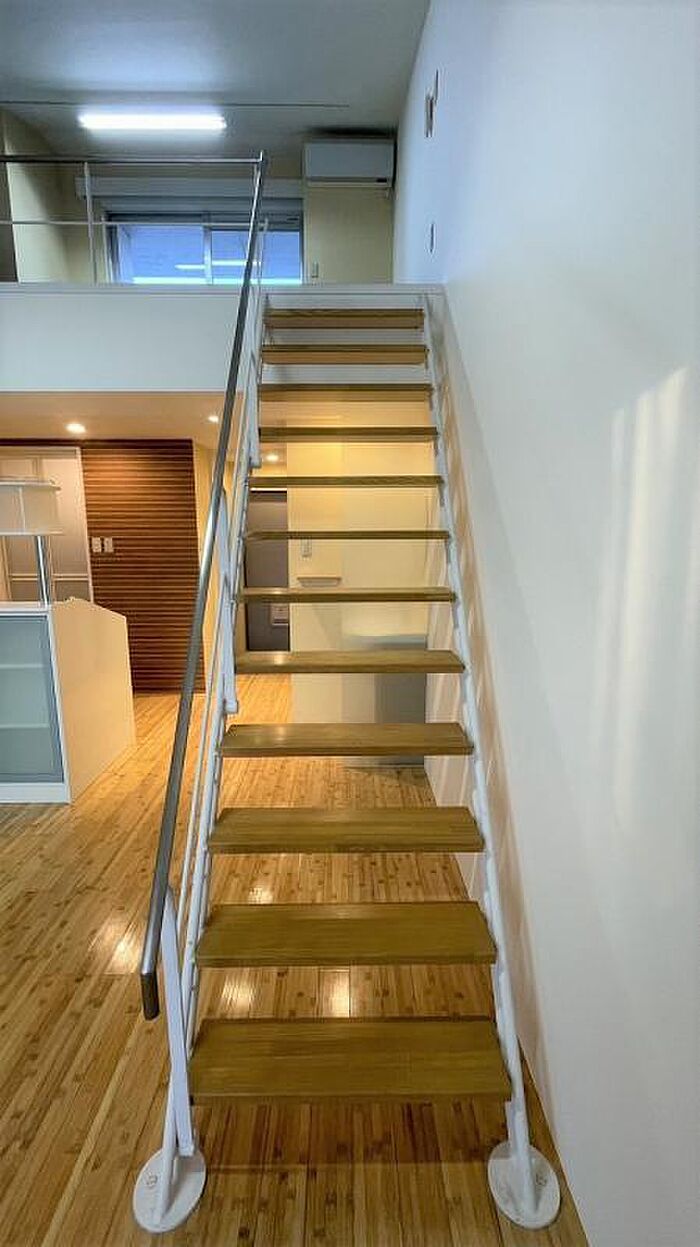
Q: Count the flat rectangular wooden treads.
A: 12